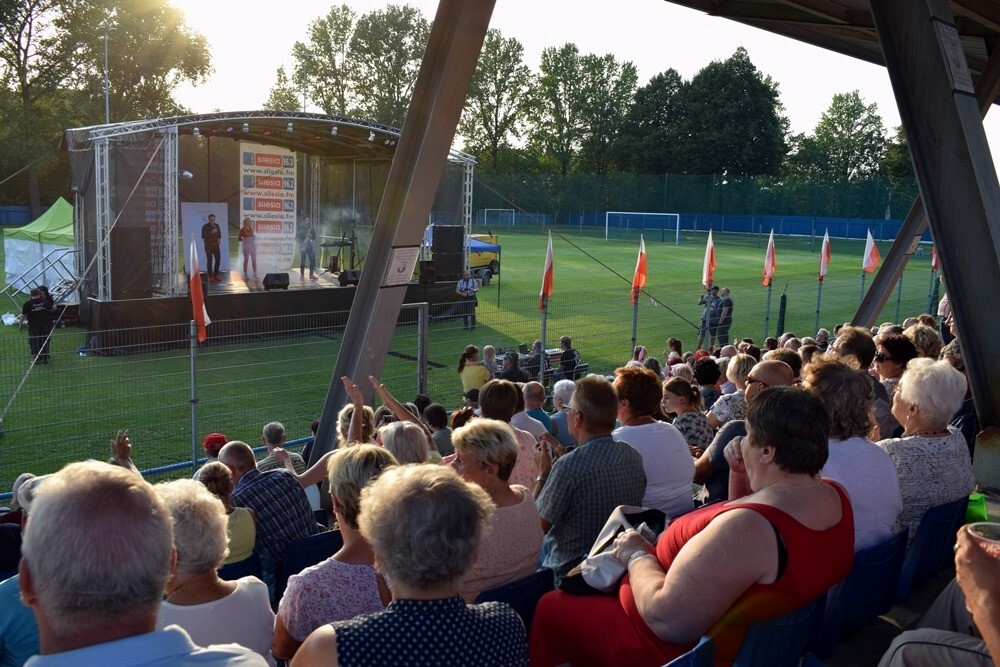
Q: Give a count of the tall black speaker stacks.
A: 2